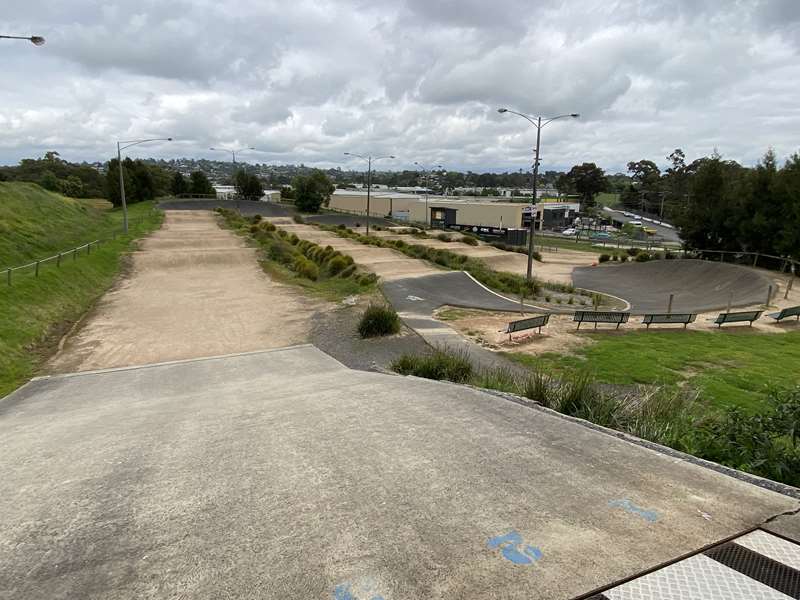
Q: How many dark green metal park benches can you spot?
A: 5